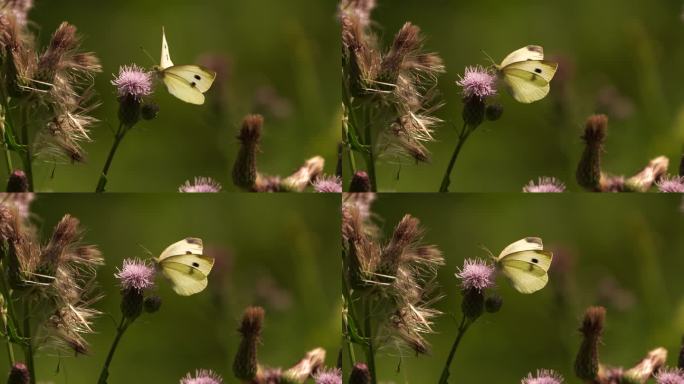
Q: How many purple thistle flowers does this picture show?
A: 12